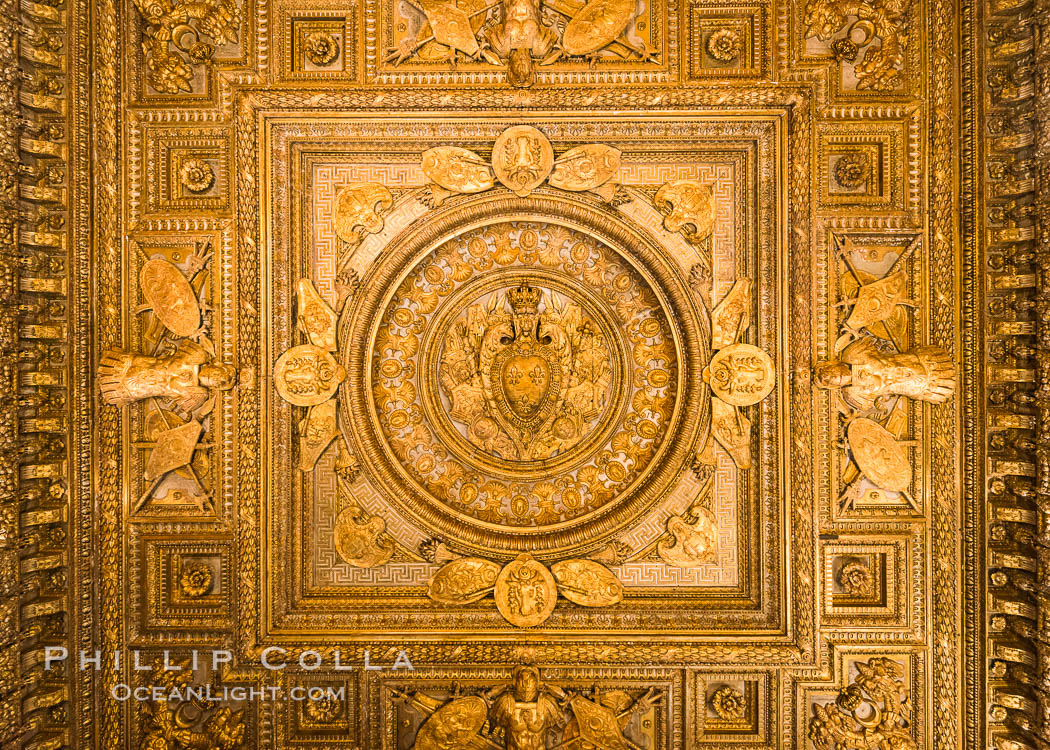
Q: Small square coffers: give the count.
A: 8